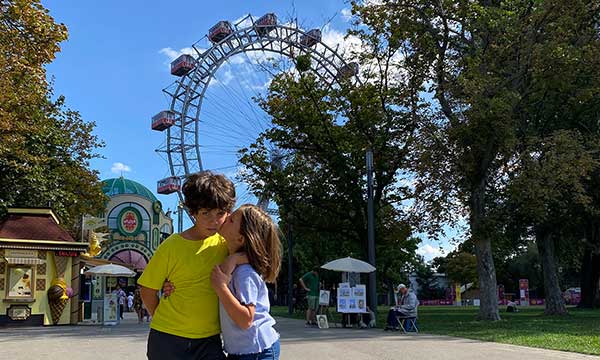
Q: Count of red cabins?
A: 7